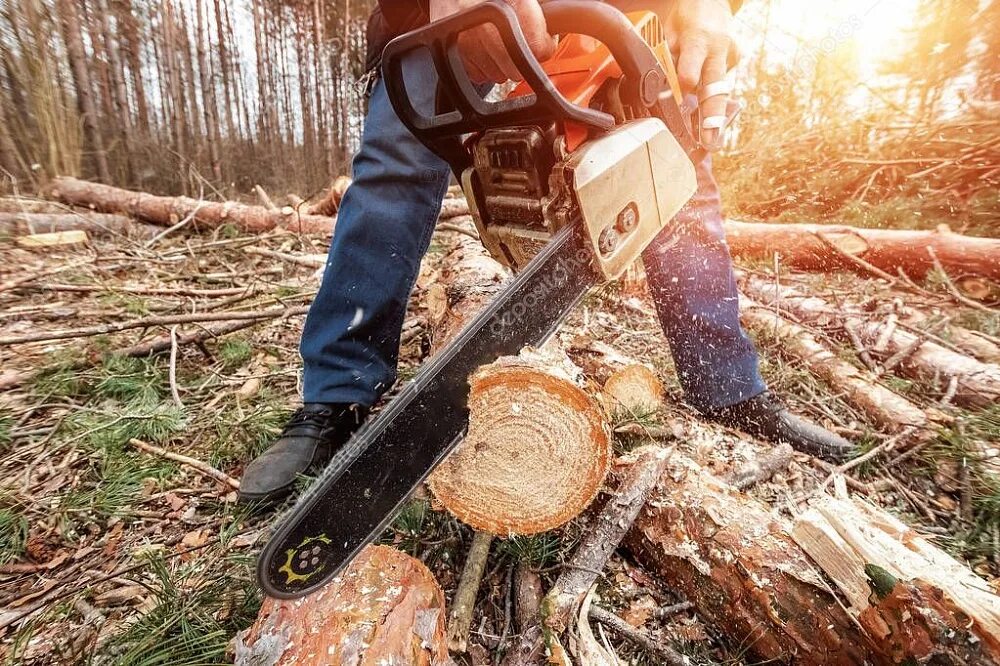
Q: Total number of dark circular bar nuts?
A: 2